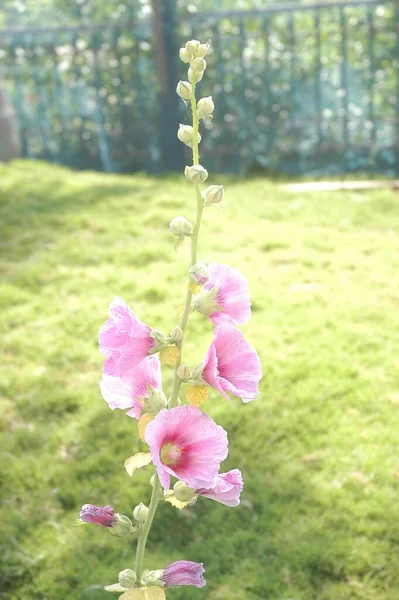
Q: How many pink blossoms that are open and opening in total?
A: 8